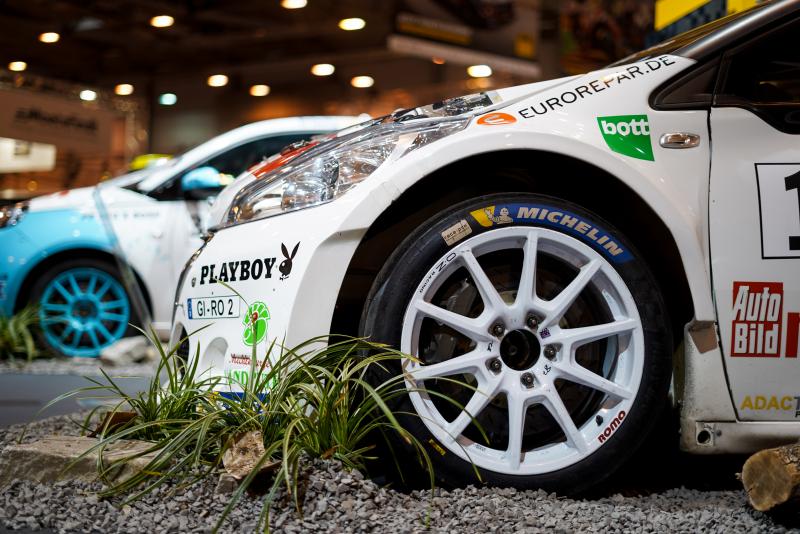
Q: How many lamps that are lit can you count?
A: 13